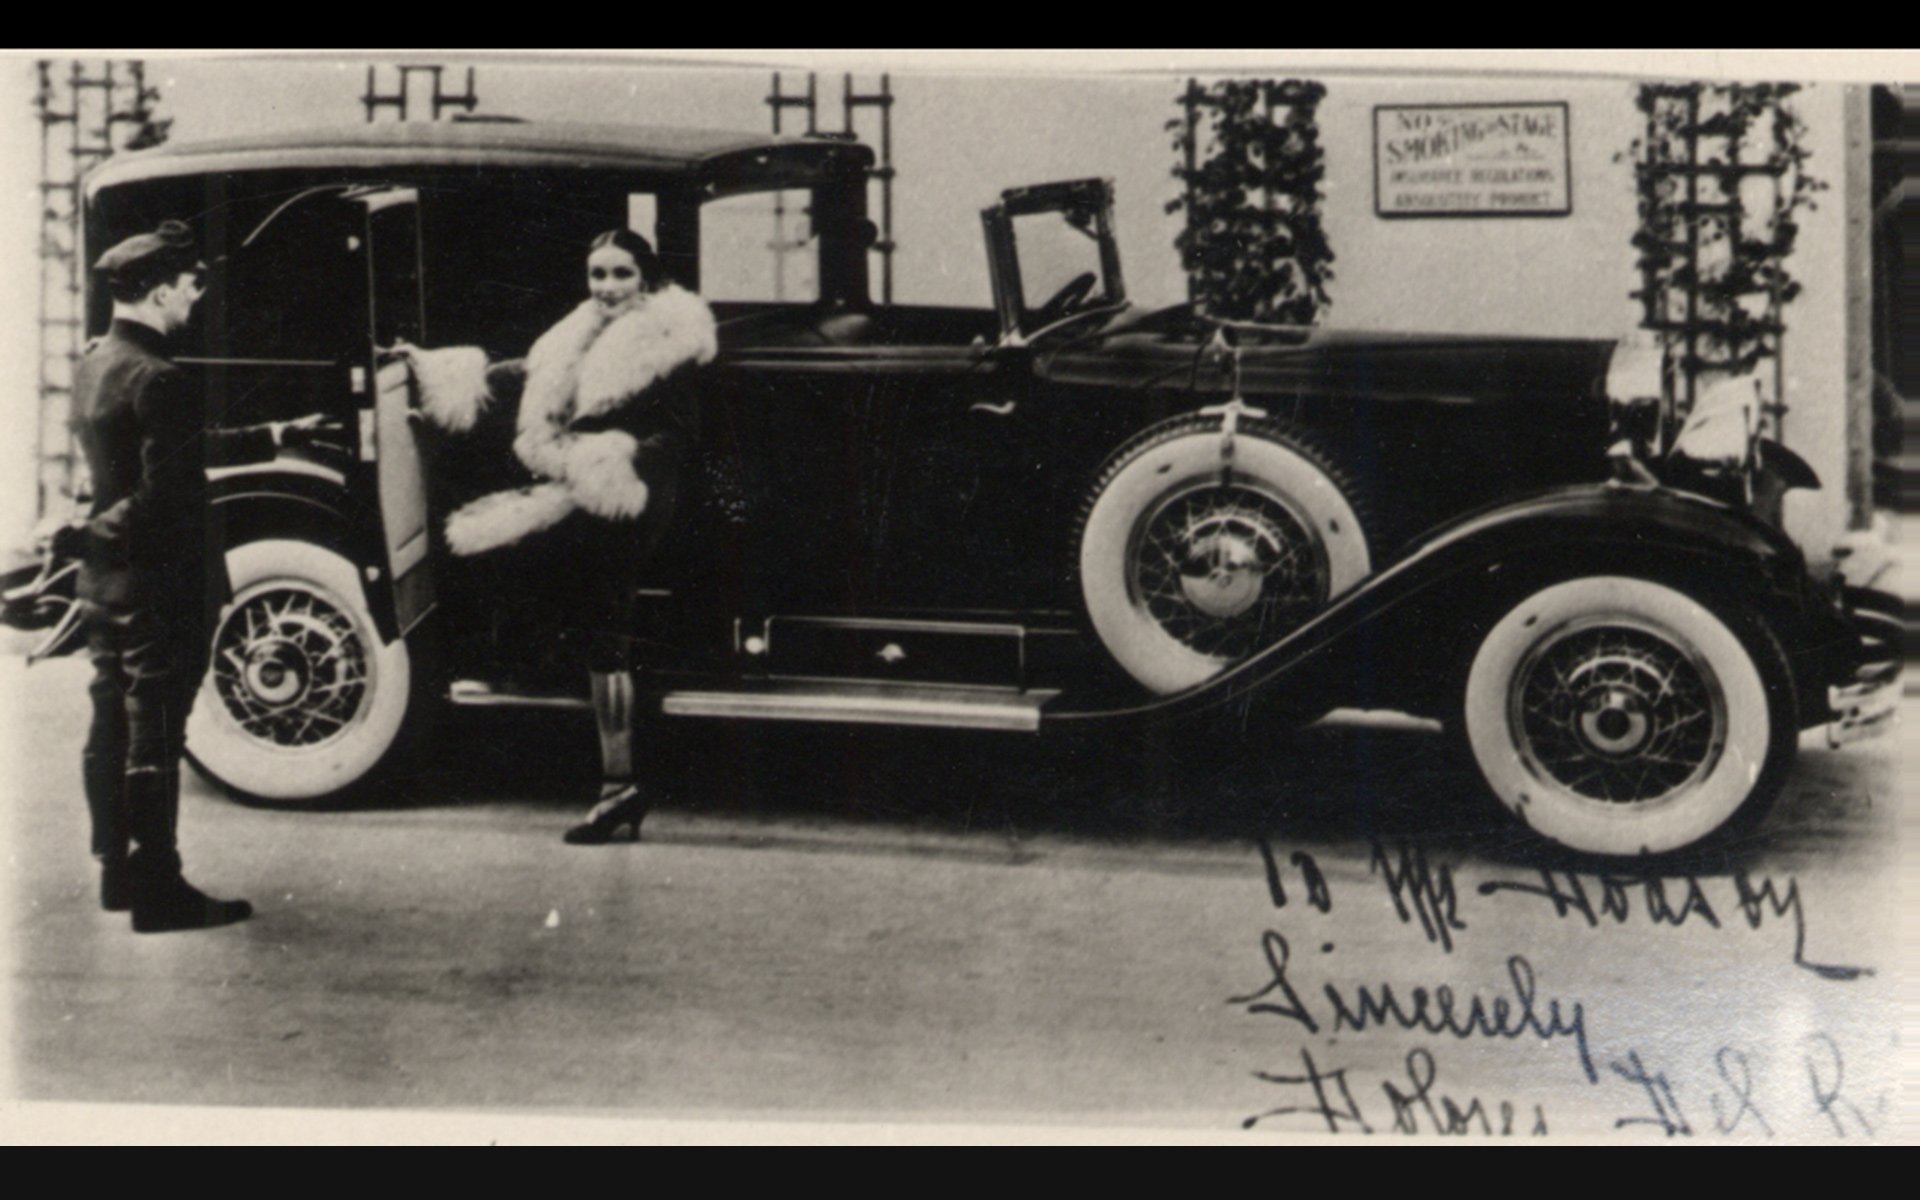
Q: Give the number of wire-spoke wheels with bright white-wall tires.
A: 3